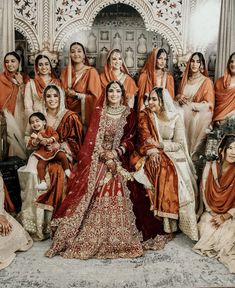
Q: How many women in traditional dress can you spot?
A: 11